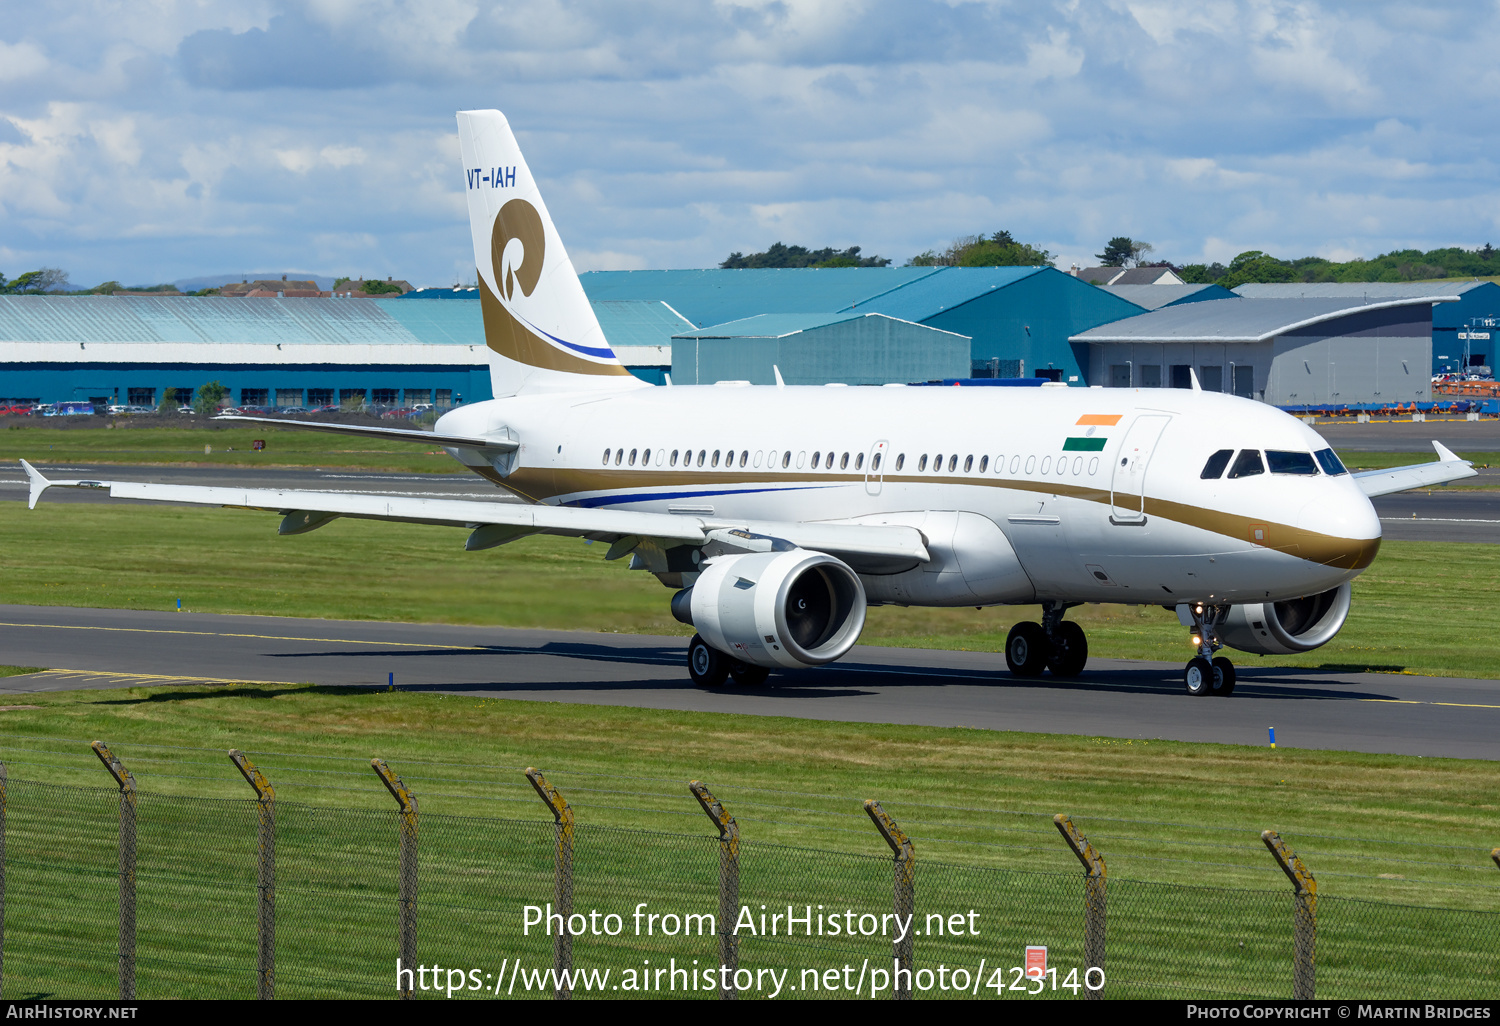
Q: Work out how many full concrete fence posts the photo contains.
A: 8